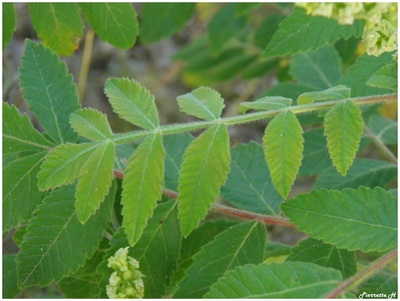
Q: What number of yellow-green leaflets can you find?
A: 11